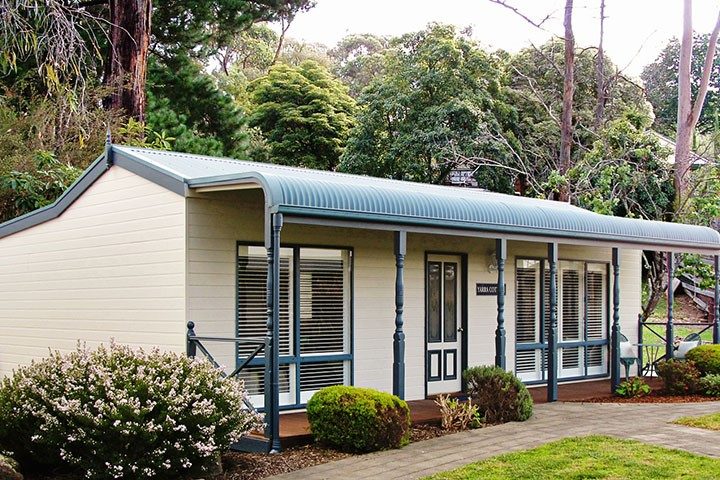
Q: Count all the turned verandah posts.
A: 7